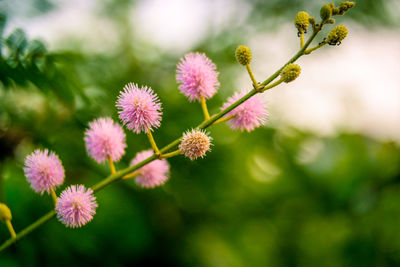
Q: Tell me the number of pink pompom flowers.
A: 7